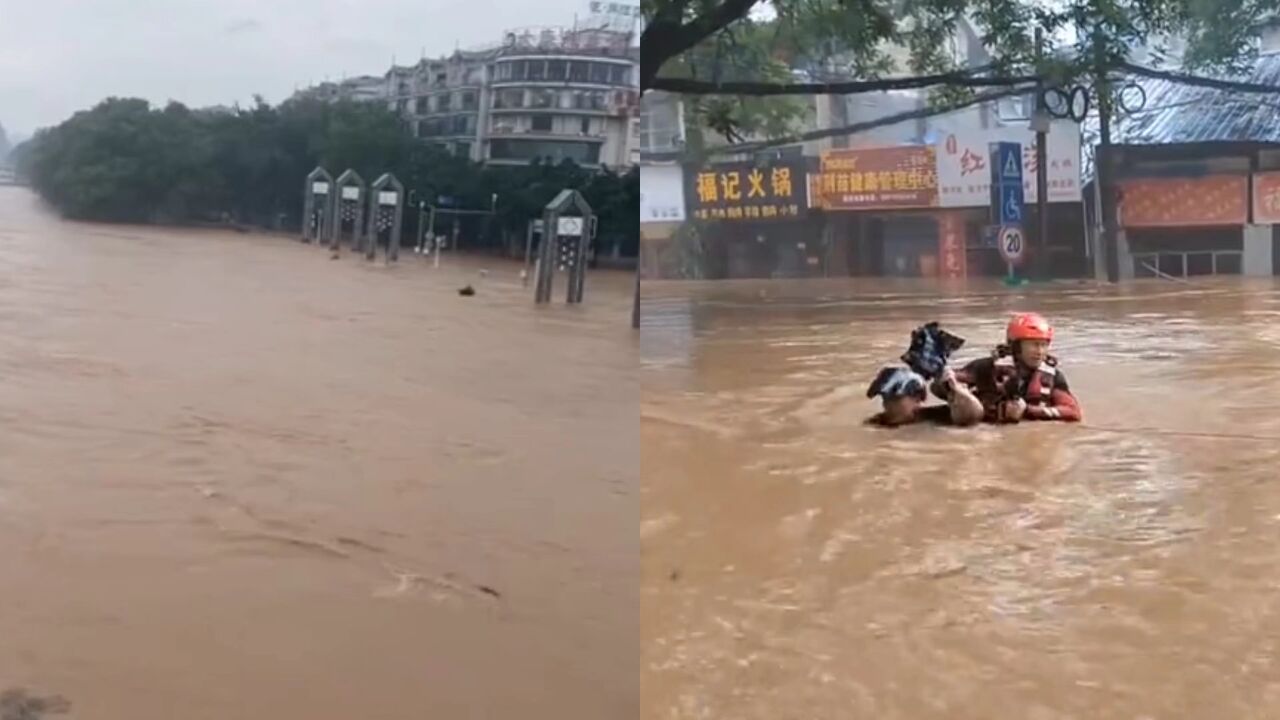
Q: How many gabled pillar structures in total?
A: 4